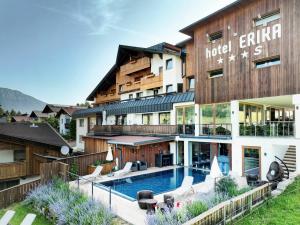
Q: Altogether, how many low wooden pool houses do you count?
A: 1